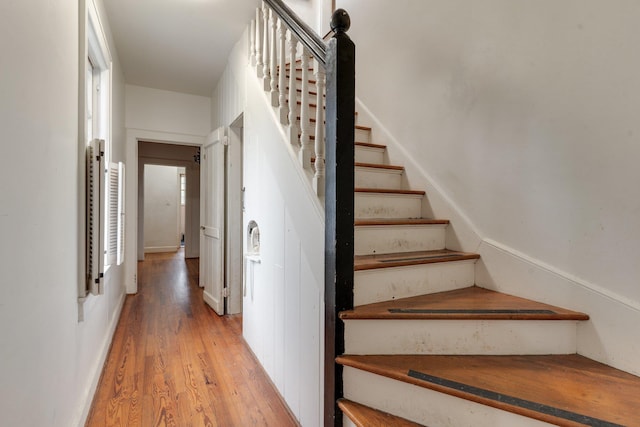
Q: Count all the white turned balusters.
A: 8